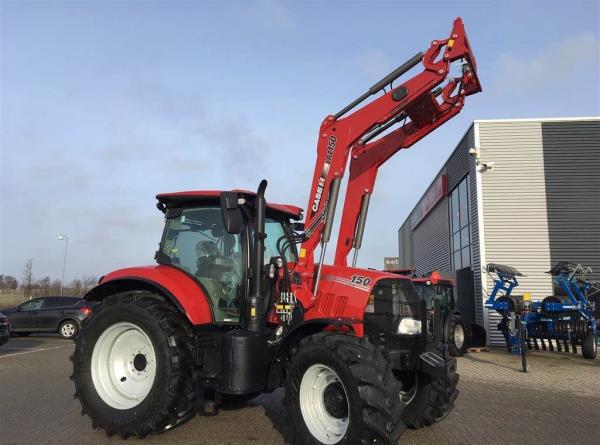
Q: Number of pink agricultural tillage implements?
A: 0